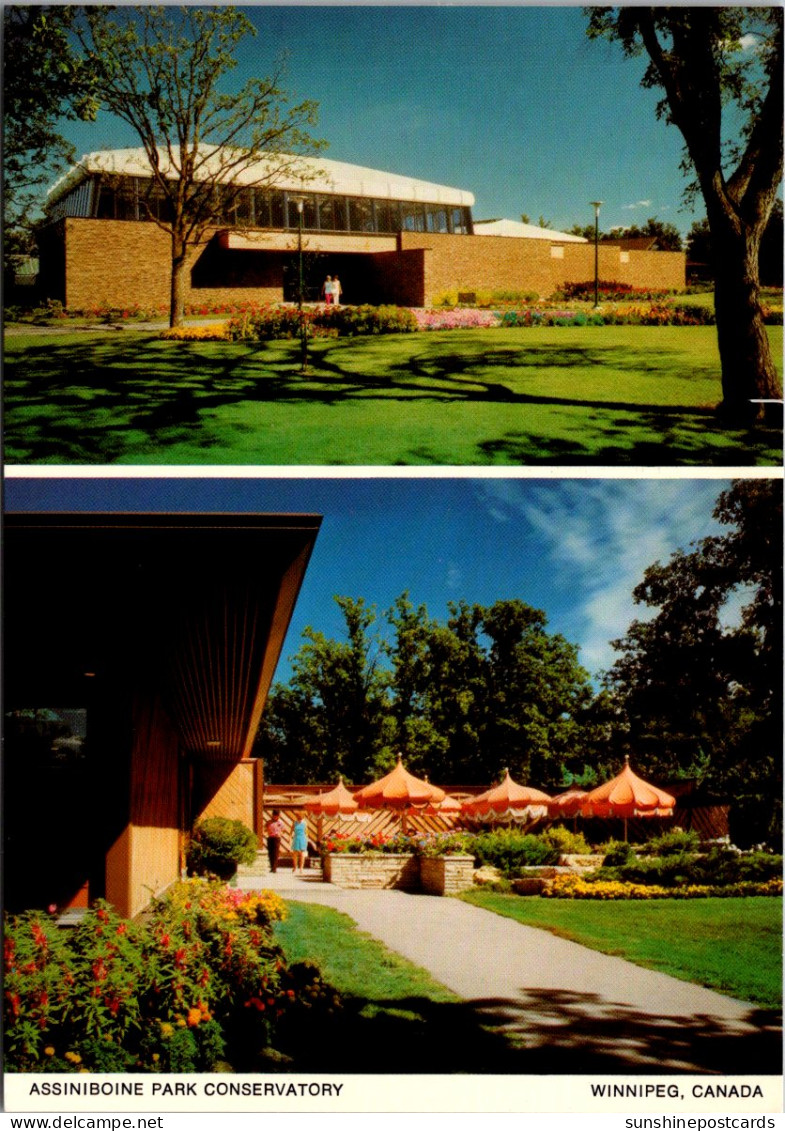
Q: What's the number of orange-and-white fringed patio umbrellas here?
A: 6